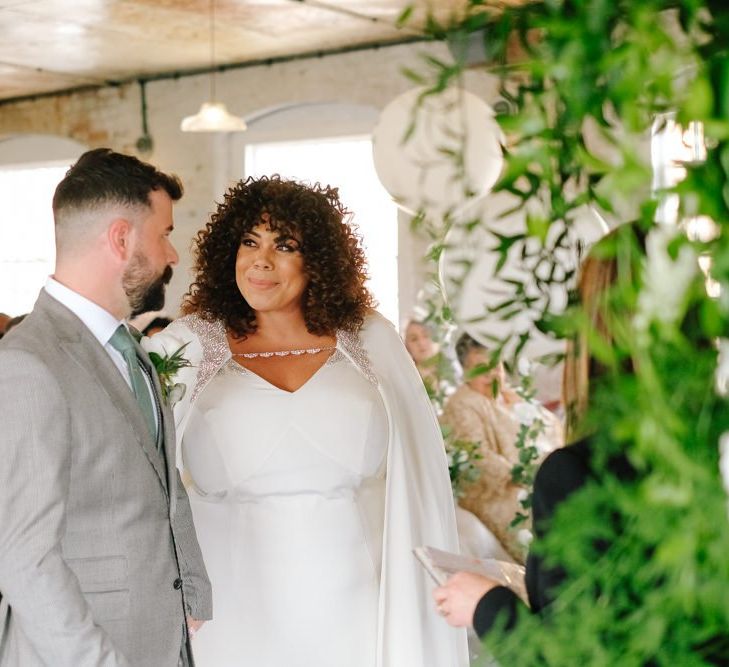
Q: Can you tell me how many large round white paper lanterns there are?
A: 2